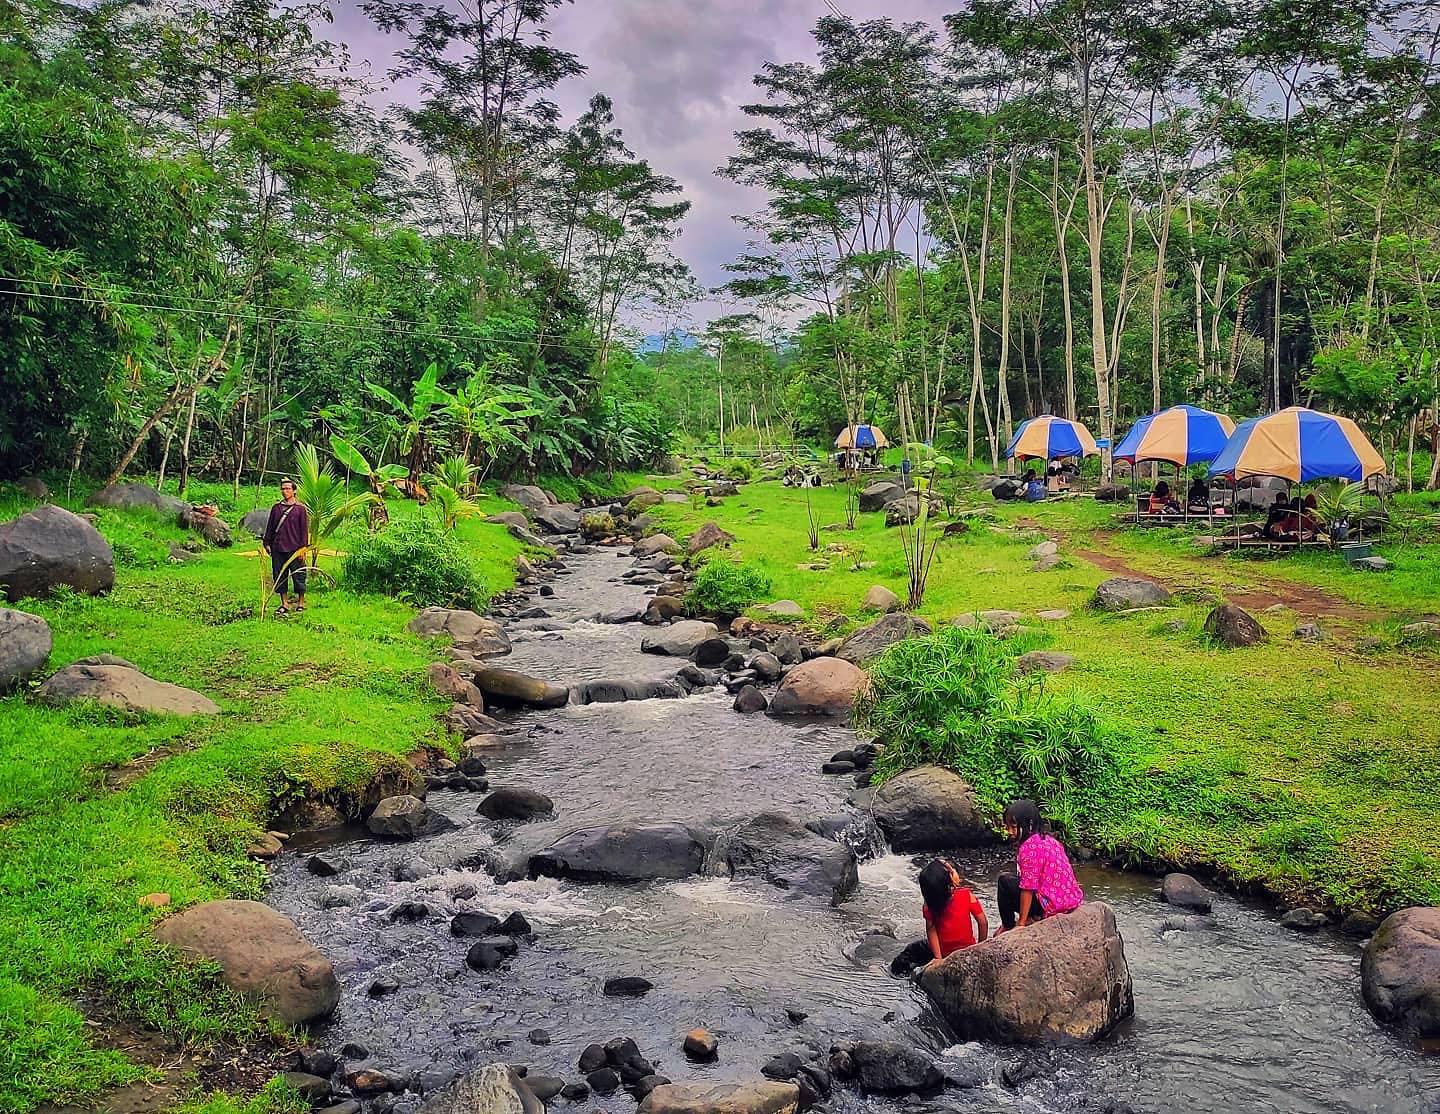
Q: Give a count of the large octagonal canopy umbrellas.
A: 4